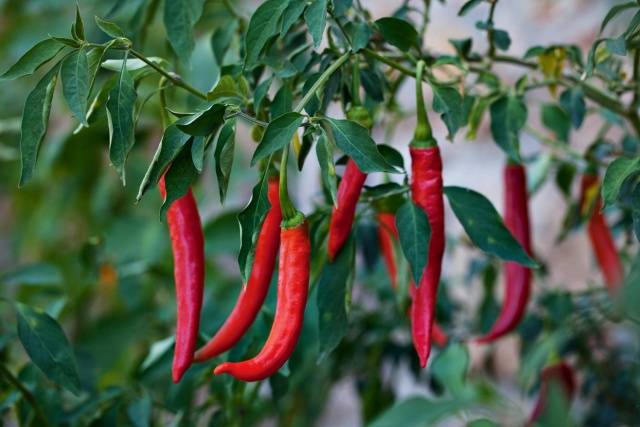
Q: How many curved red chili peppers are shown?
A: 3